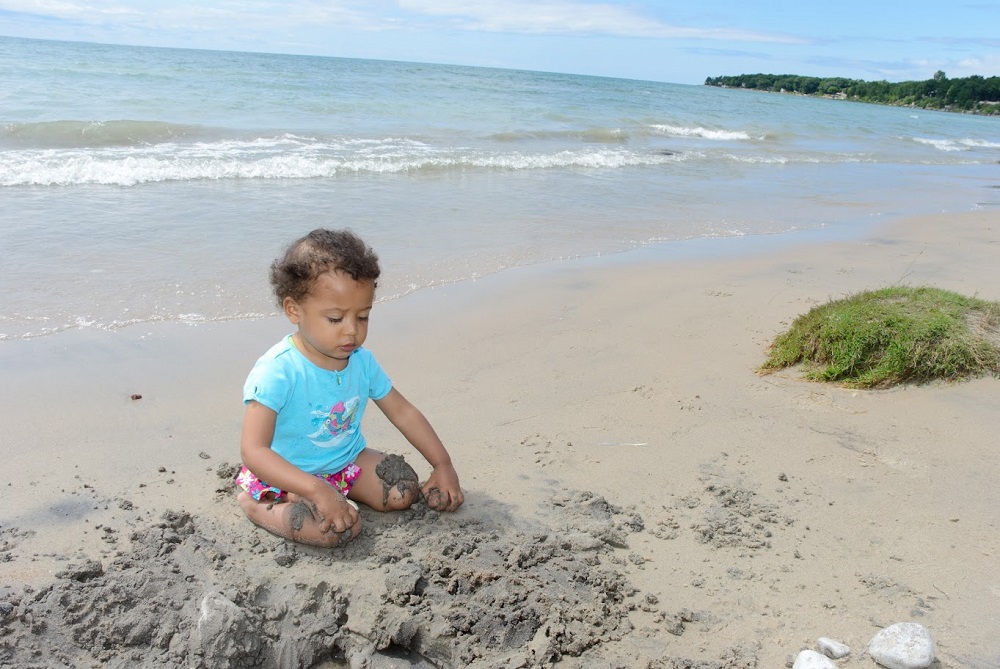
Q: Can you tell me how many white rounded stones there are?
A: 3